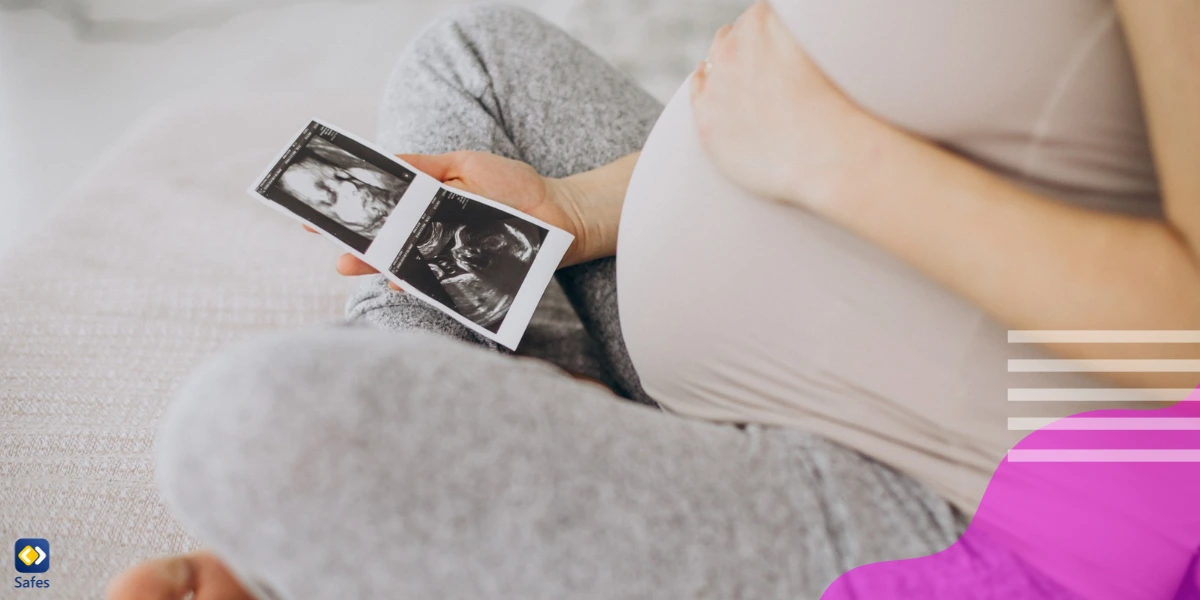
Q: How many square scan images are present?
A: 2